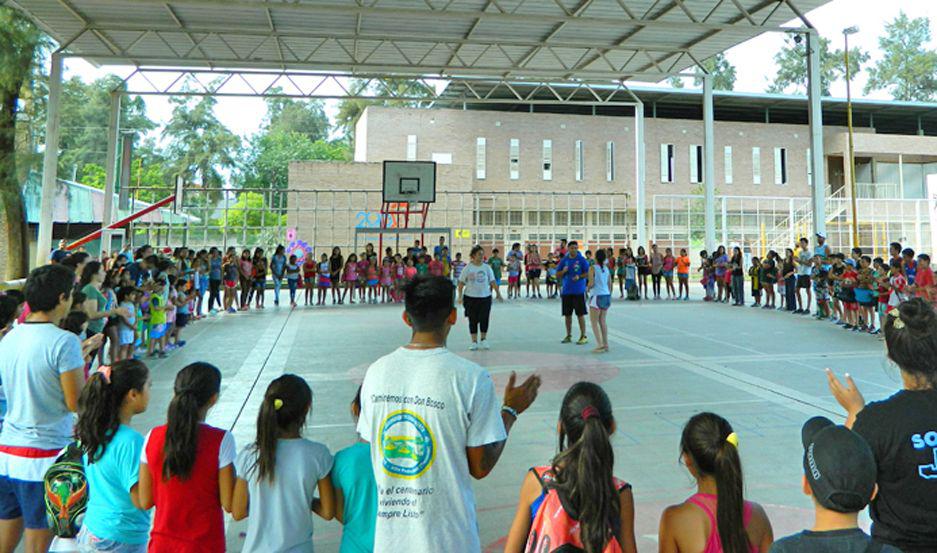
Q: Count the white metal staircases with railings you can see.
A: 1